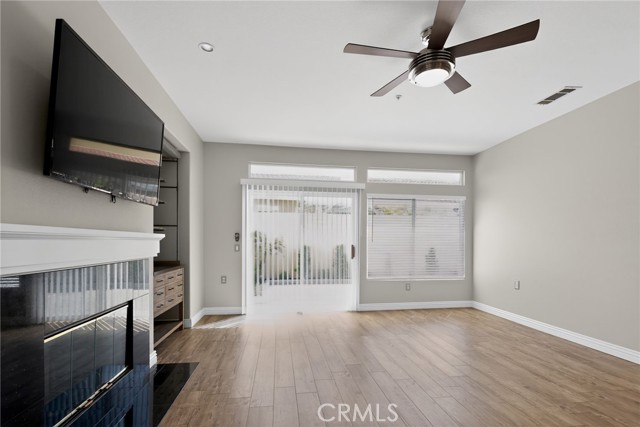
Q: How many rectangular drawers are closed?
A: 9